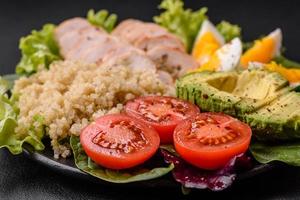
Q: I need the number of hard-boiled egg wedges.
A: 4